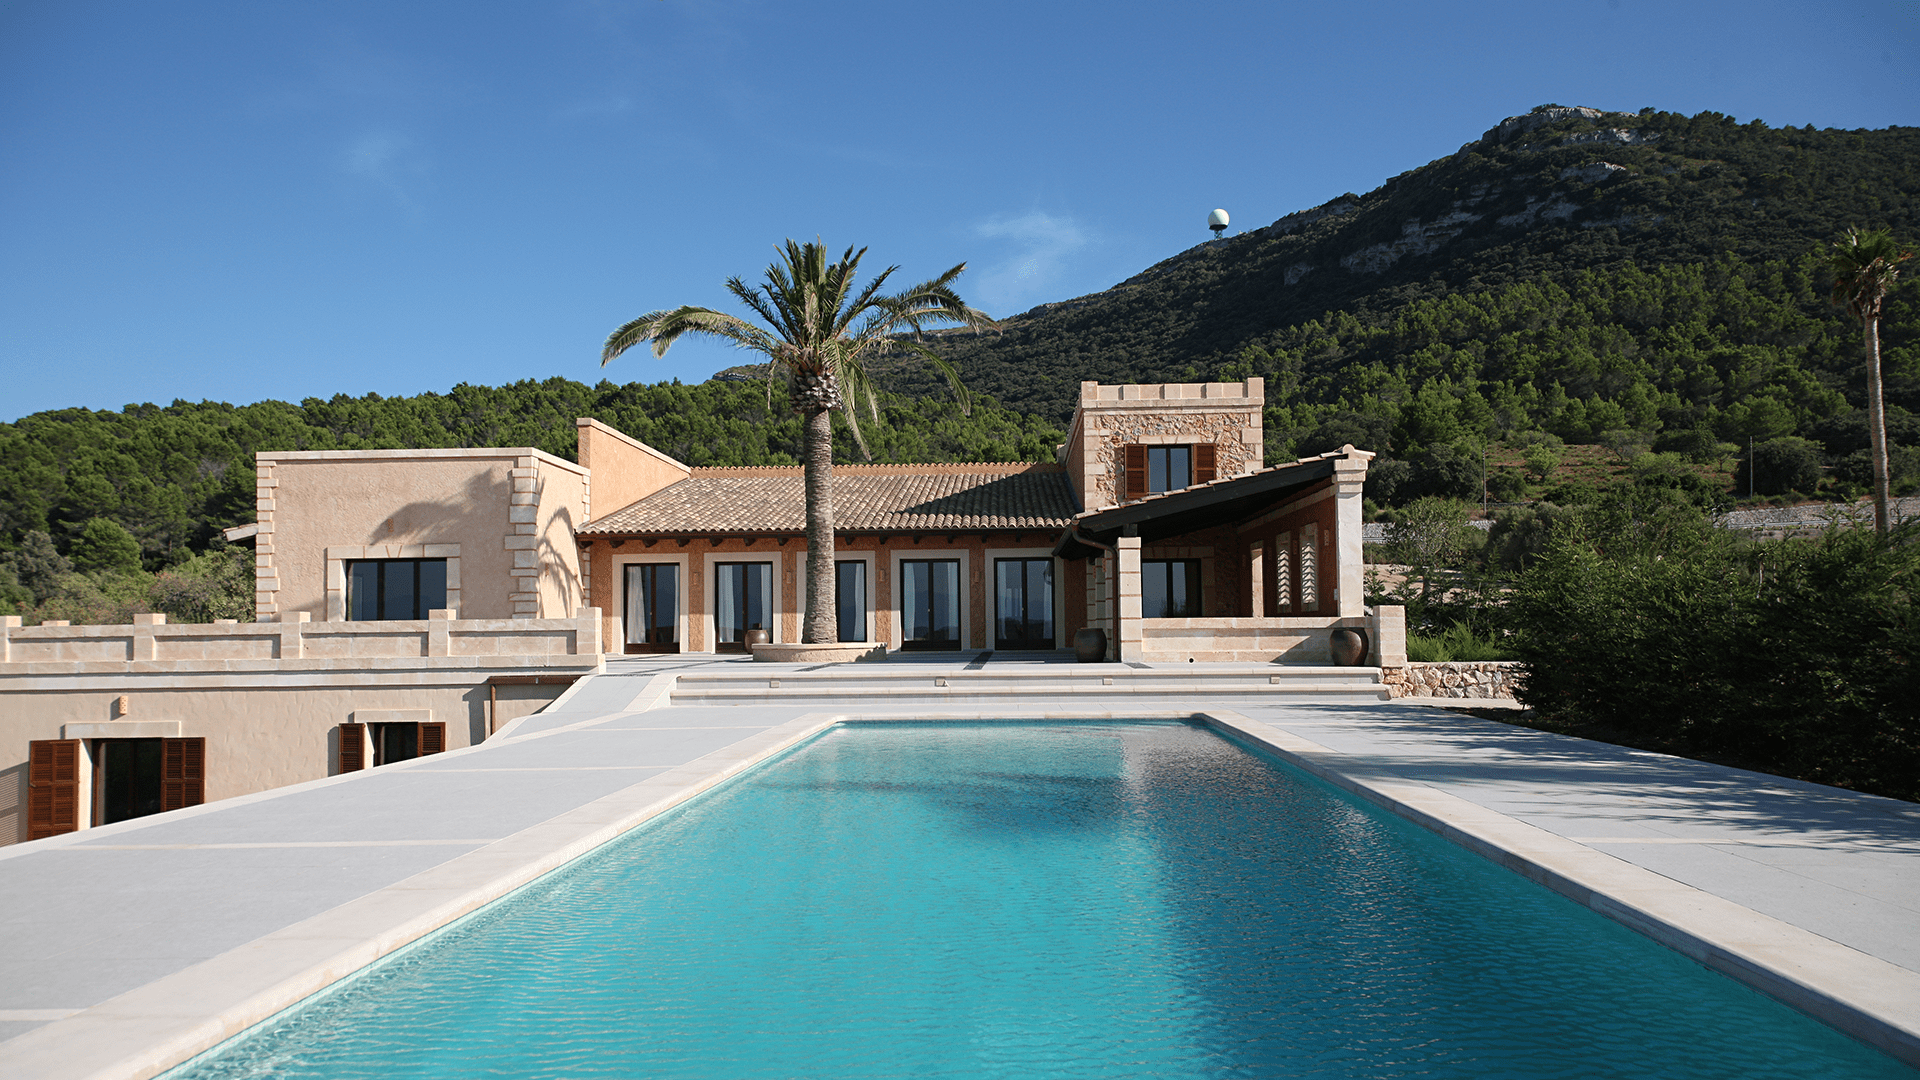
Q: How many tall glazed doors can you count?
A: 5